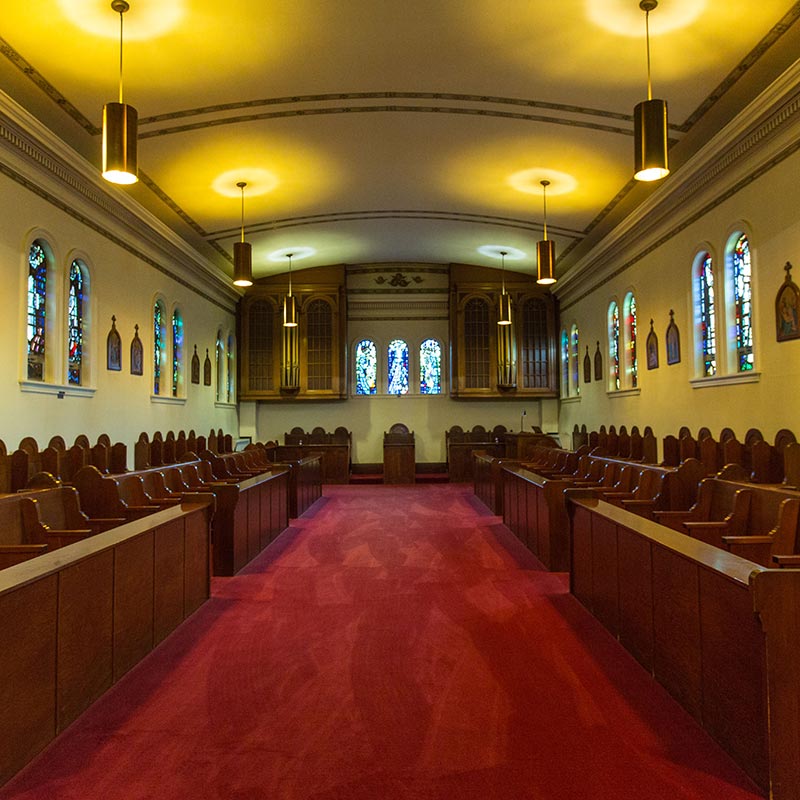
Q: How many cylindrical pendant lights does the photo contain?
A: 6